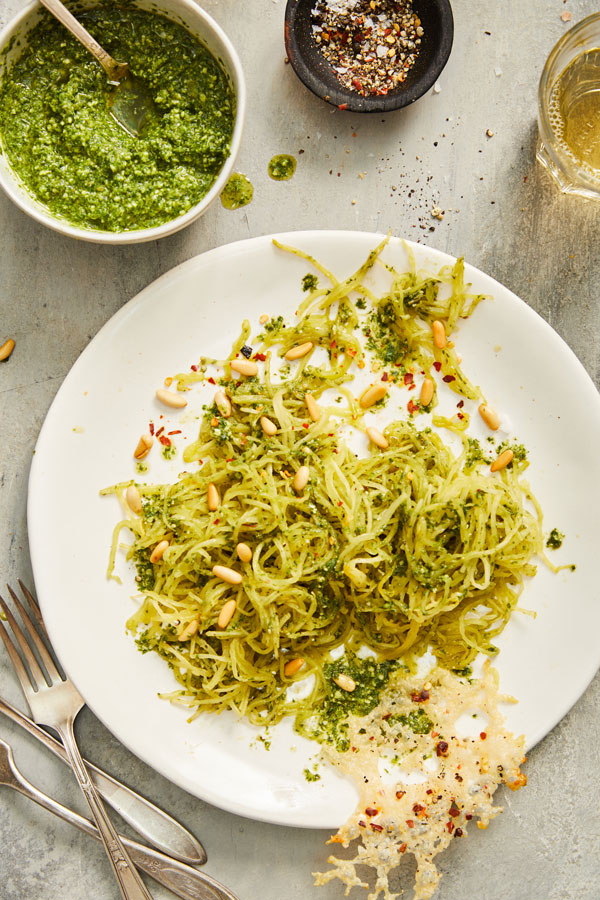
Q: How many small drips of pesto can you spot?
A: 2